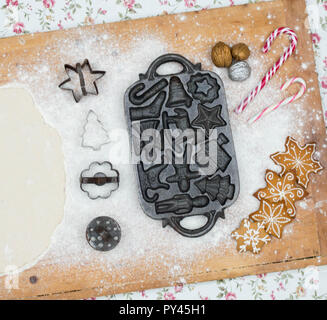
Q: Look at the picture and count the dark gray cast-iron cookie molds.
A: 1